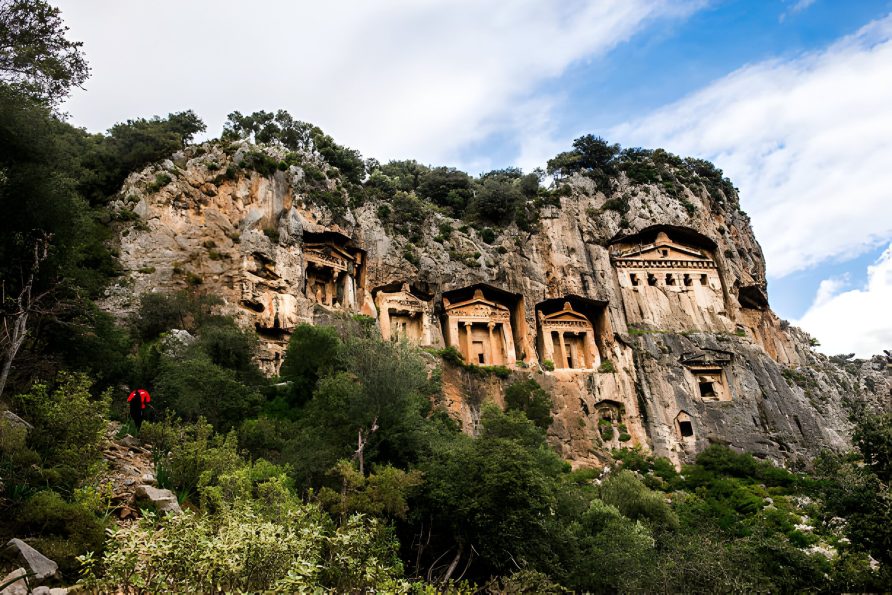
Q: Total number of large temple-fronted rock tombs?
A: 5